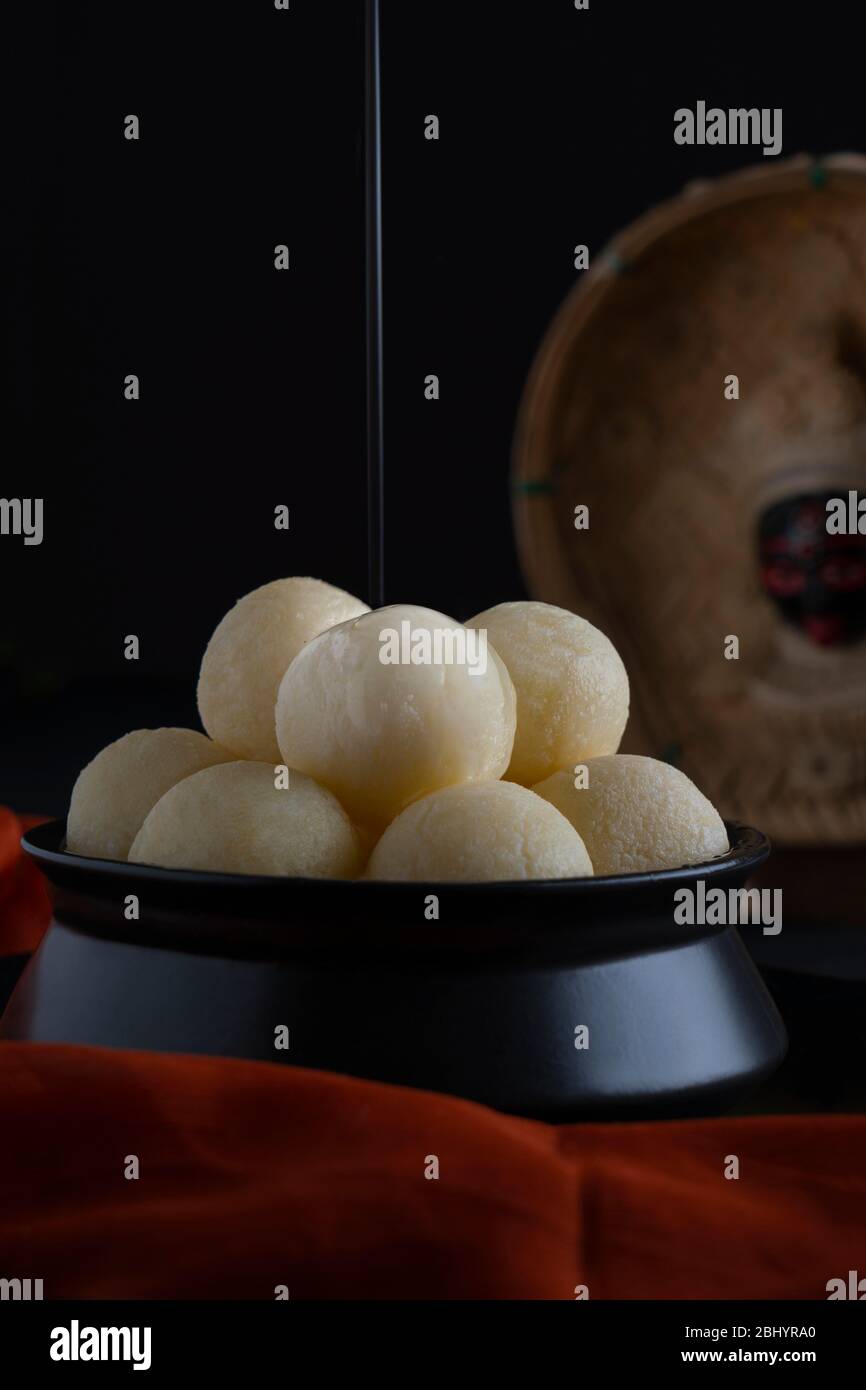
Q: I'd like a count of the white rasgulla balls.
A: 7